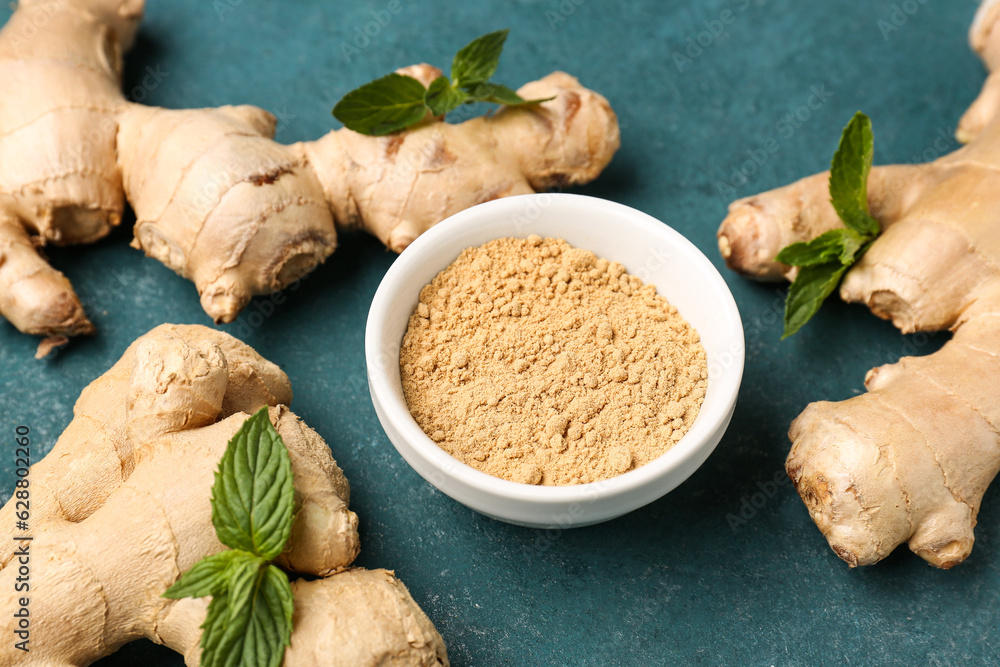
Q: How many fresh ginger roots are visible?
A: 3